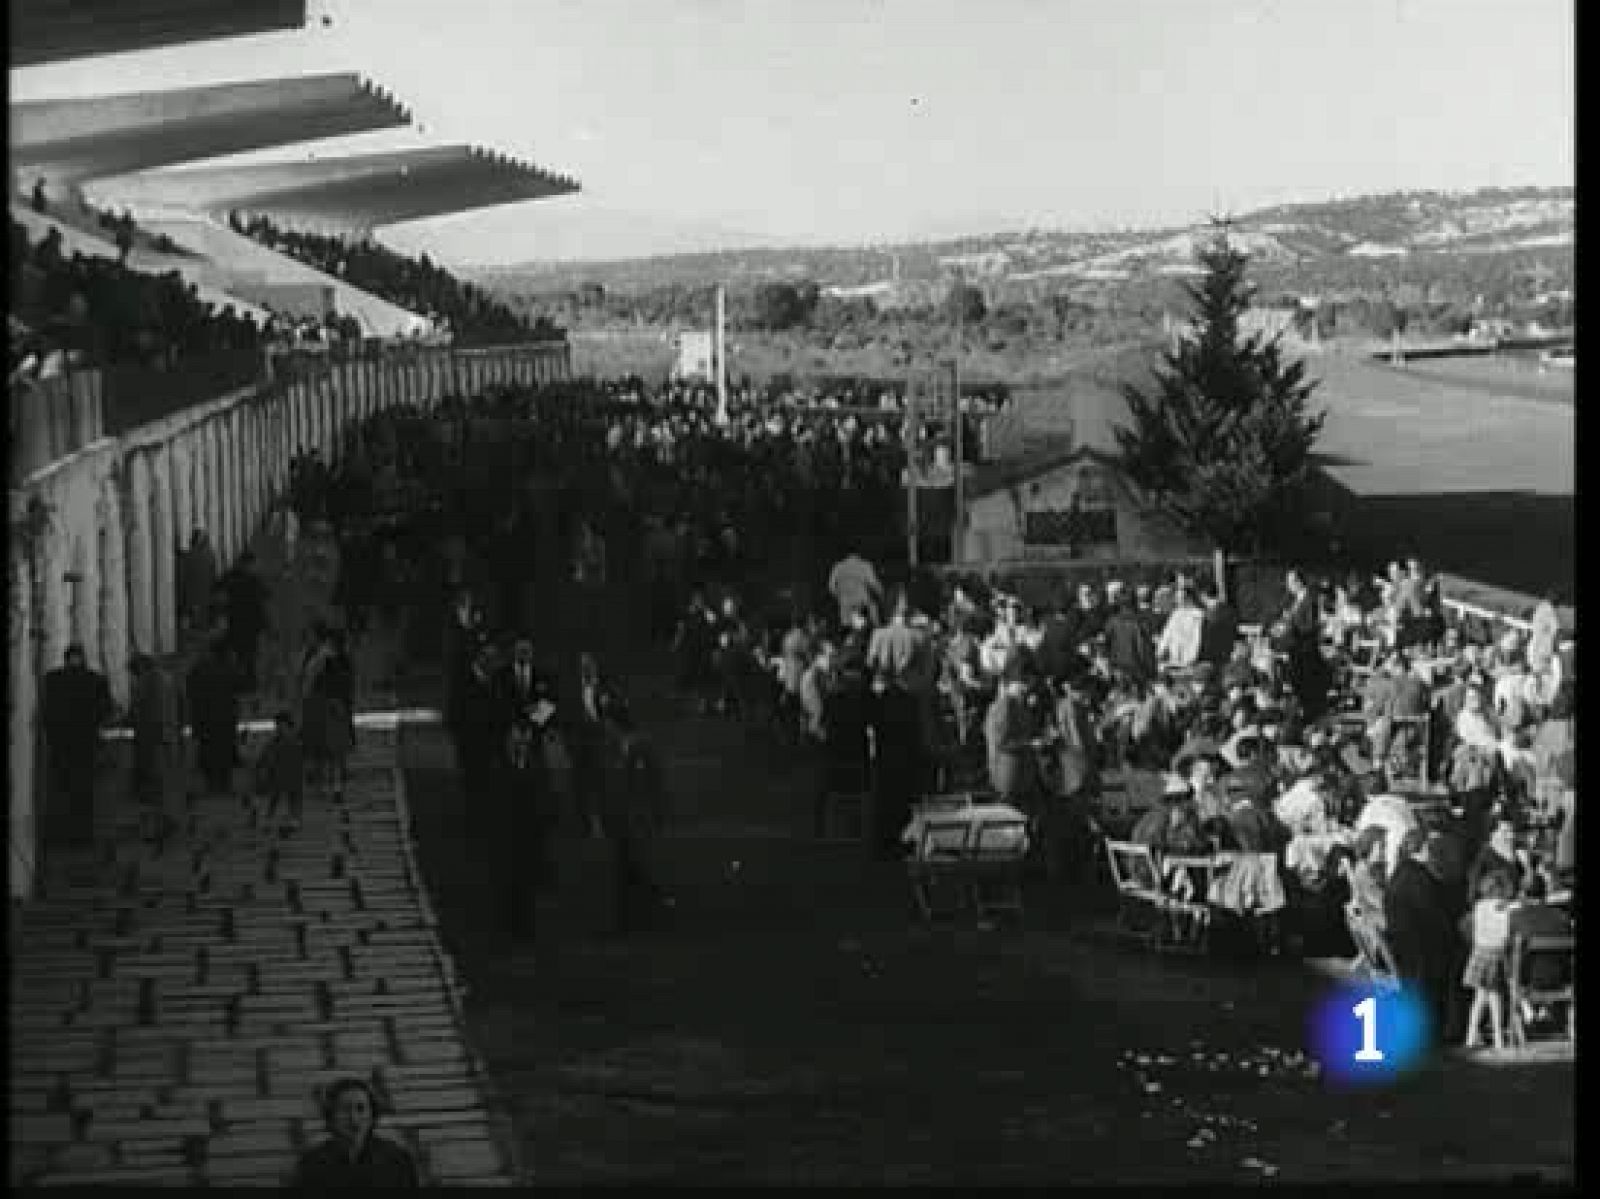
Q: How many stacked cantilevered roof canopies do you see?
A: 3